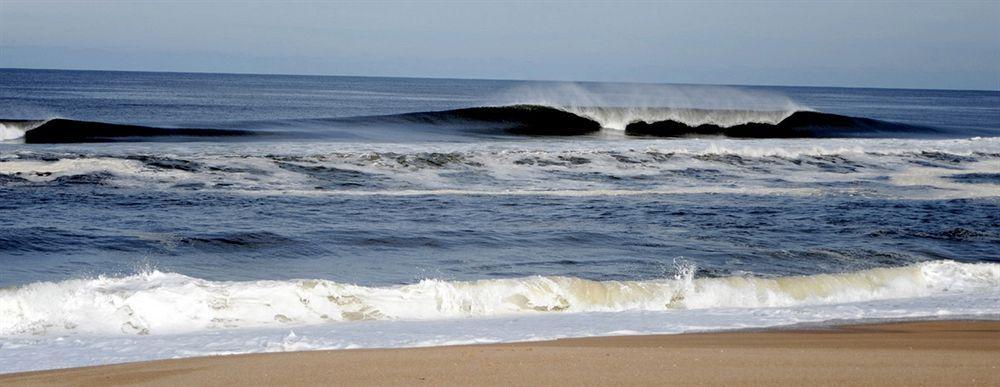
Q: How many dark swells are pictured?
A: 3